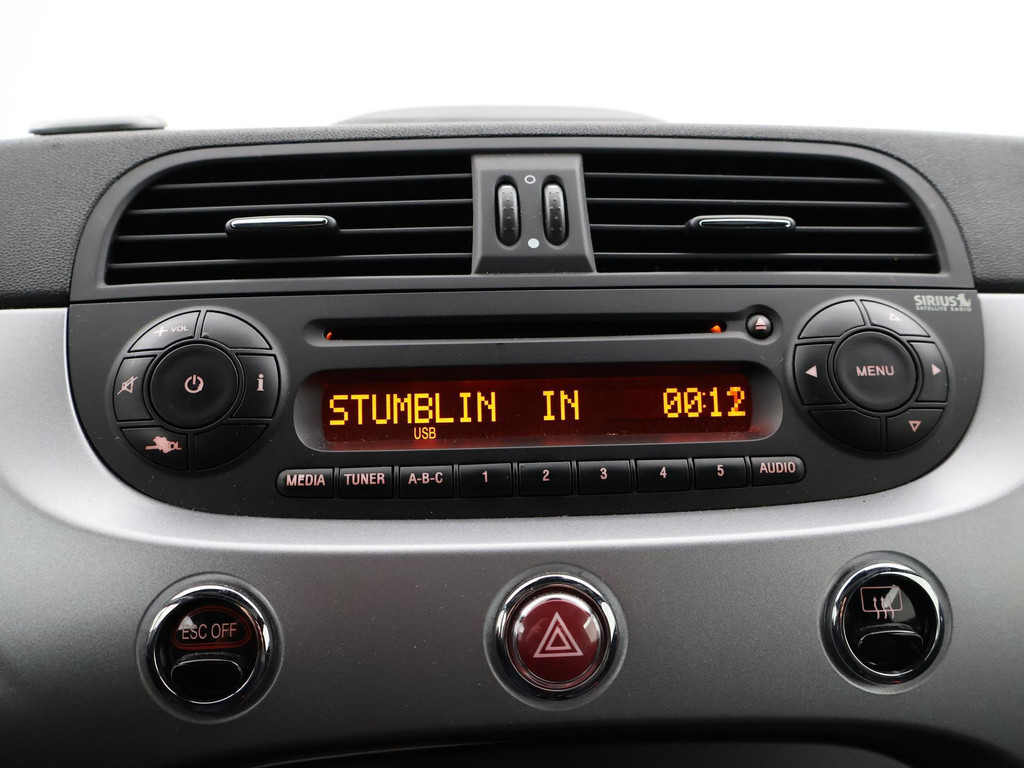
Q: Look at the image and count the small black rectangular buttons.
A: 9